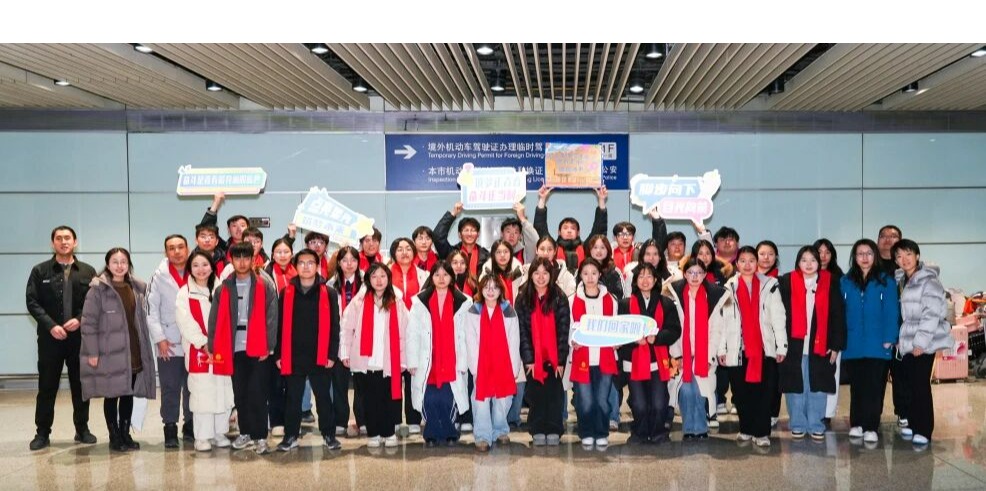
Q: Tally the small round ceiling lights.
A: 11